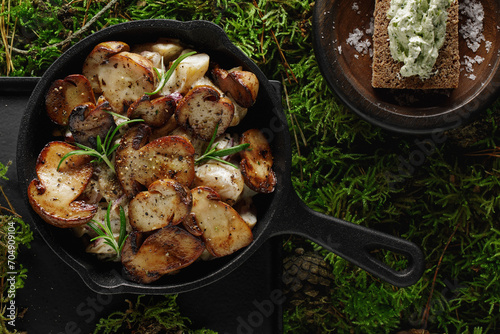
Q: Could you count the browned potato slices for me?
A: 12